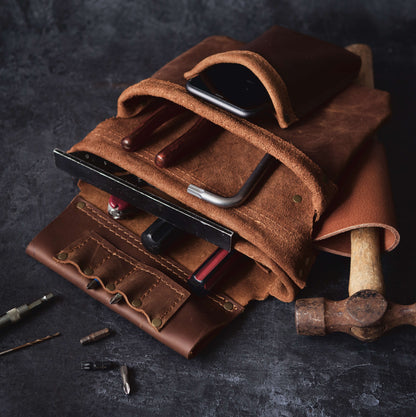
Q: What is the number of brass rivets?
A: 8